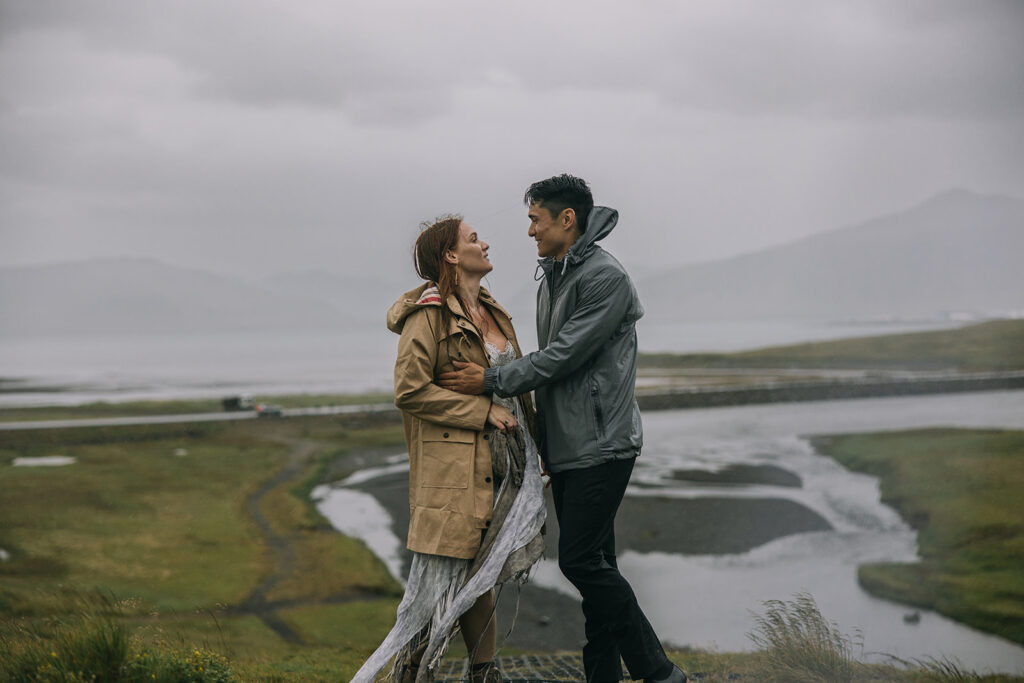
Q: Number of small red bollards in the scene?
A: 0